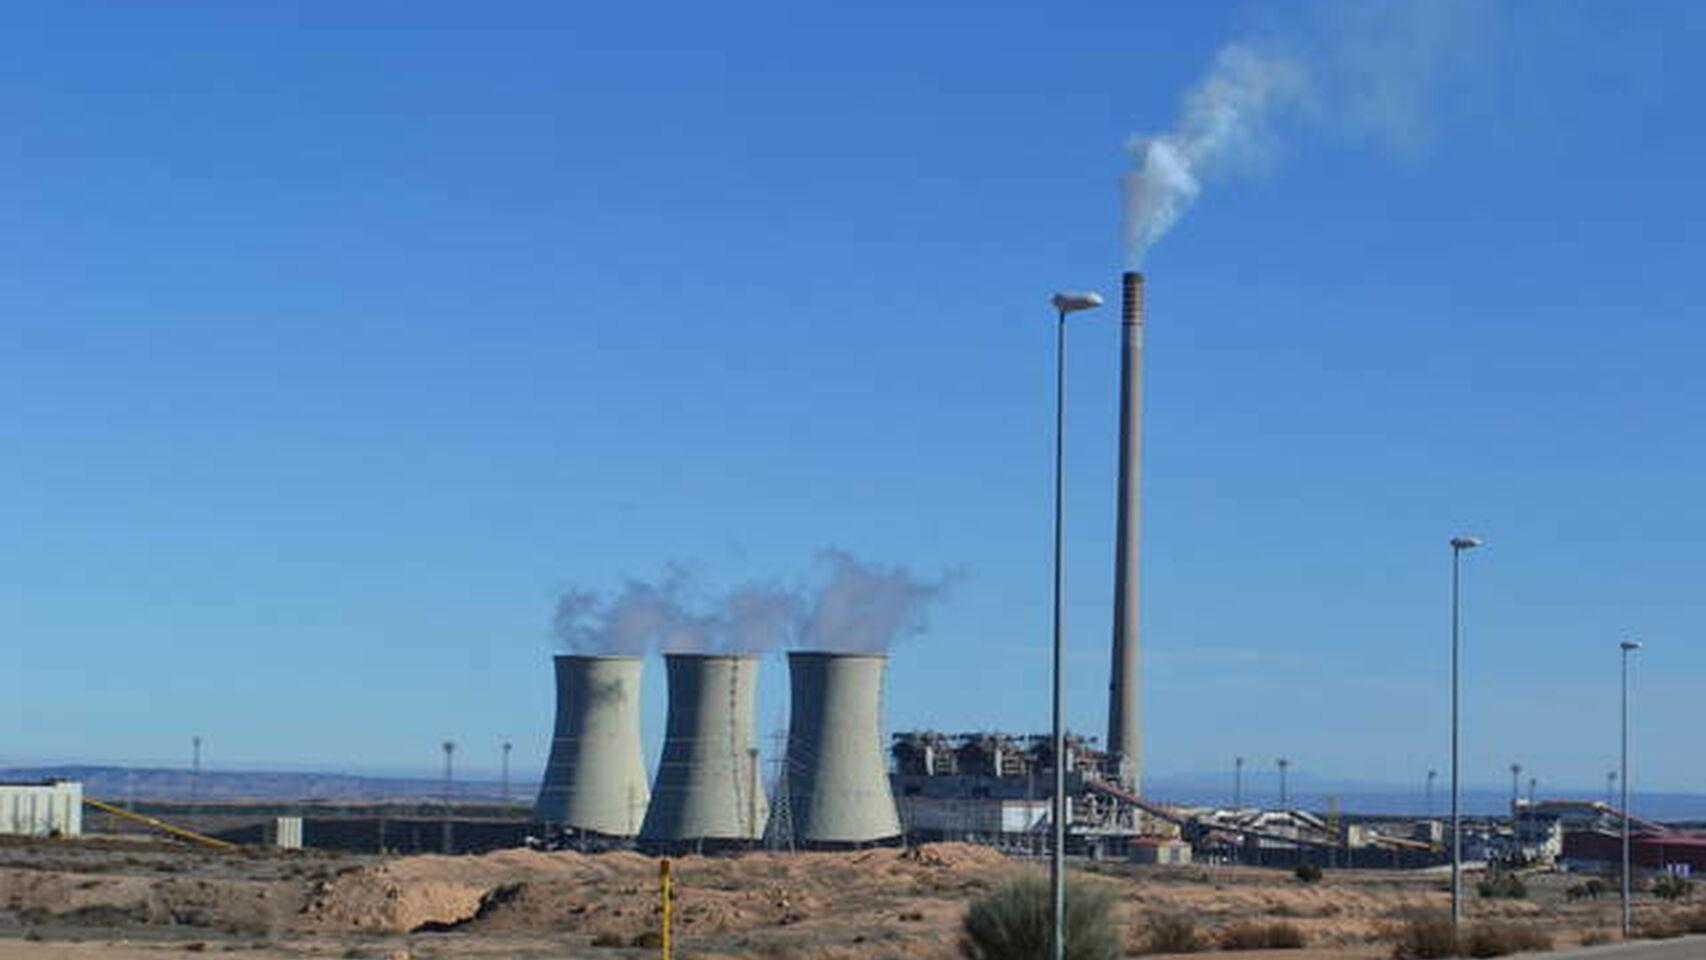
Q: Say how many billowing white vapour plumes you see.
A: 4